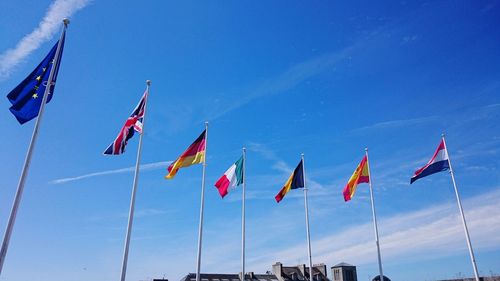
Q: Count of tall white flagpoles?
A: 7